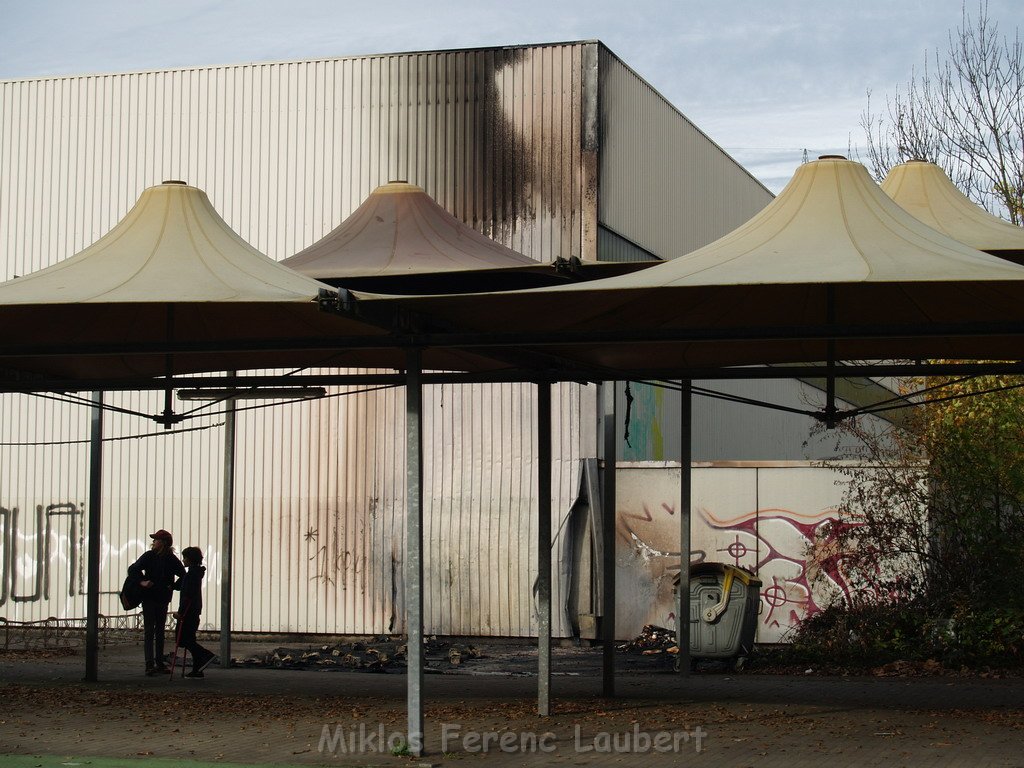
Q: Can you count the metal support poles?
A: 6